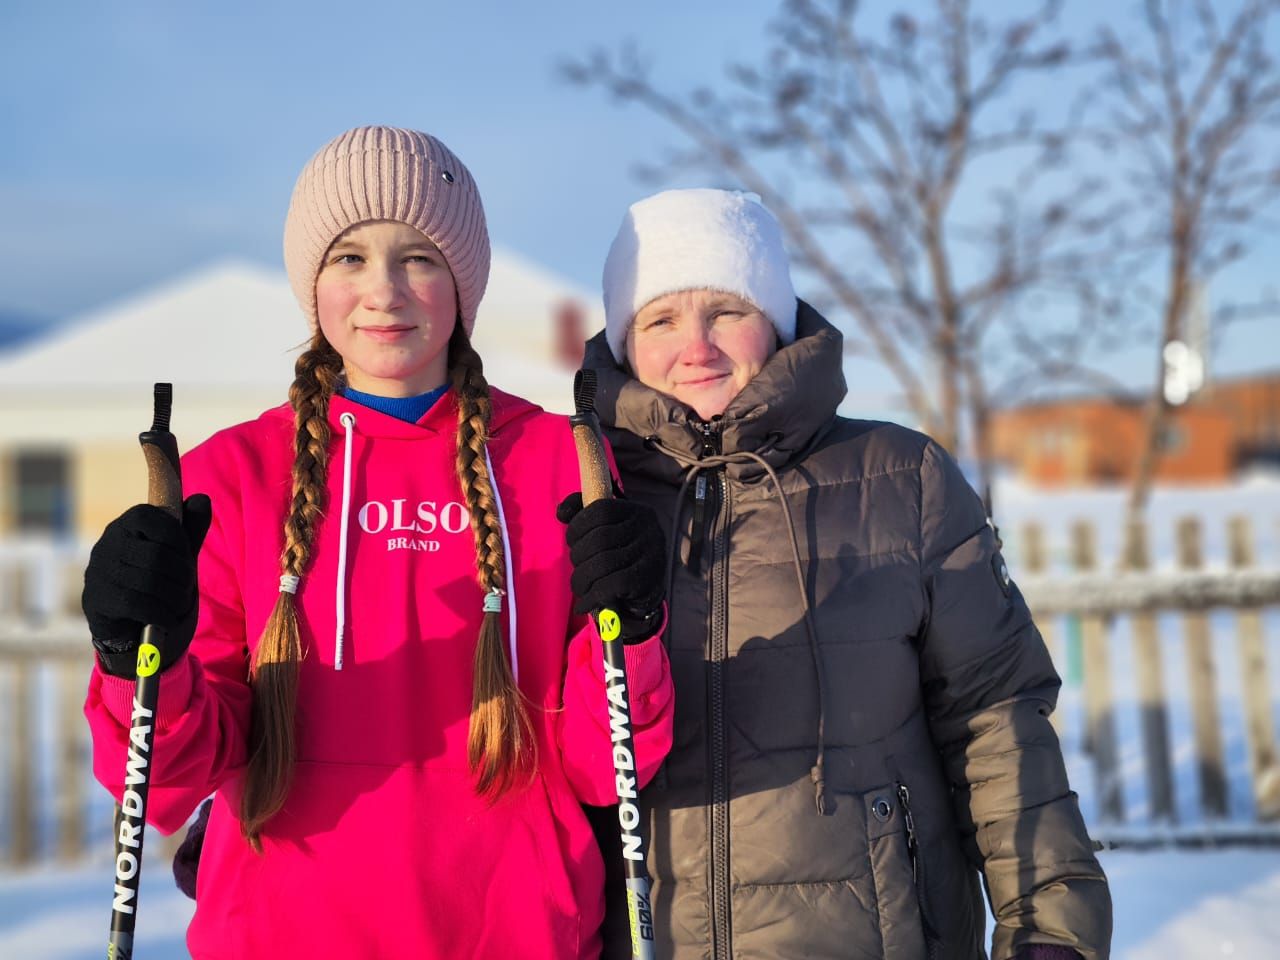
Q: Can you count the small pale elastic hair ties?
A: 2